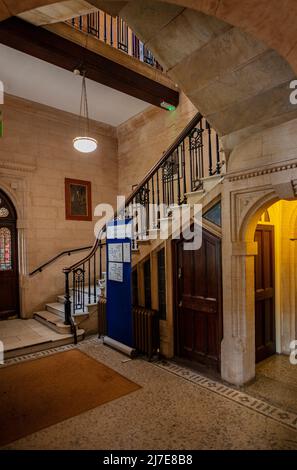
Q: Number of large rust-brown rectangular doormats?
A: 1